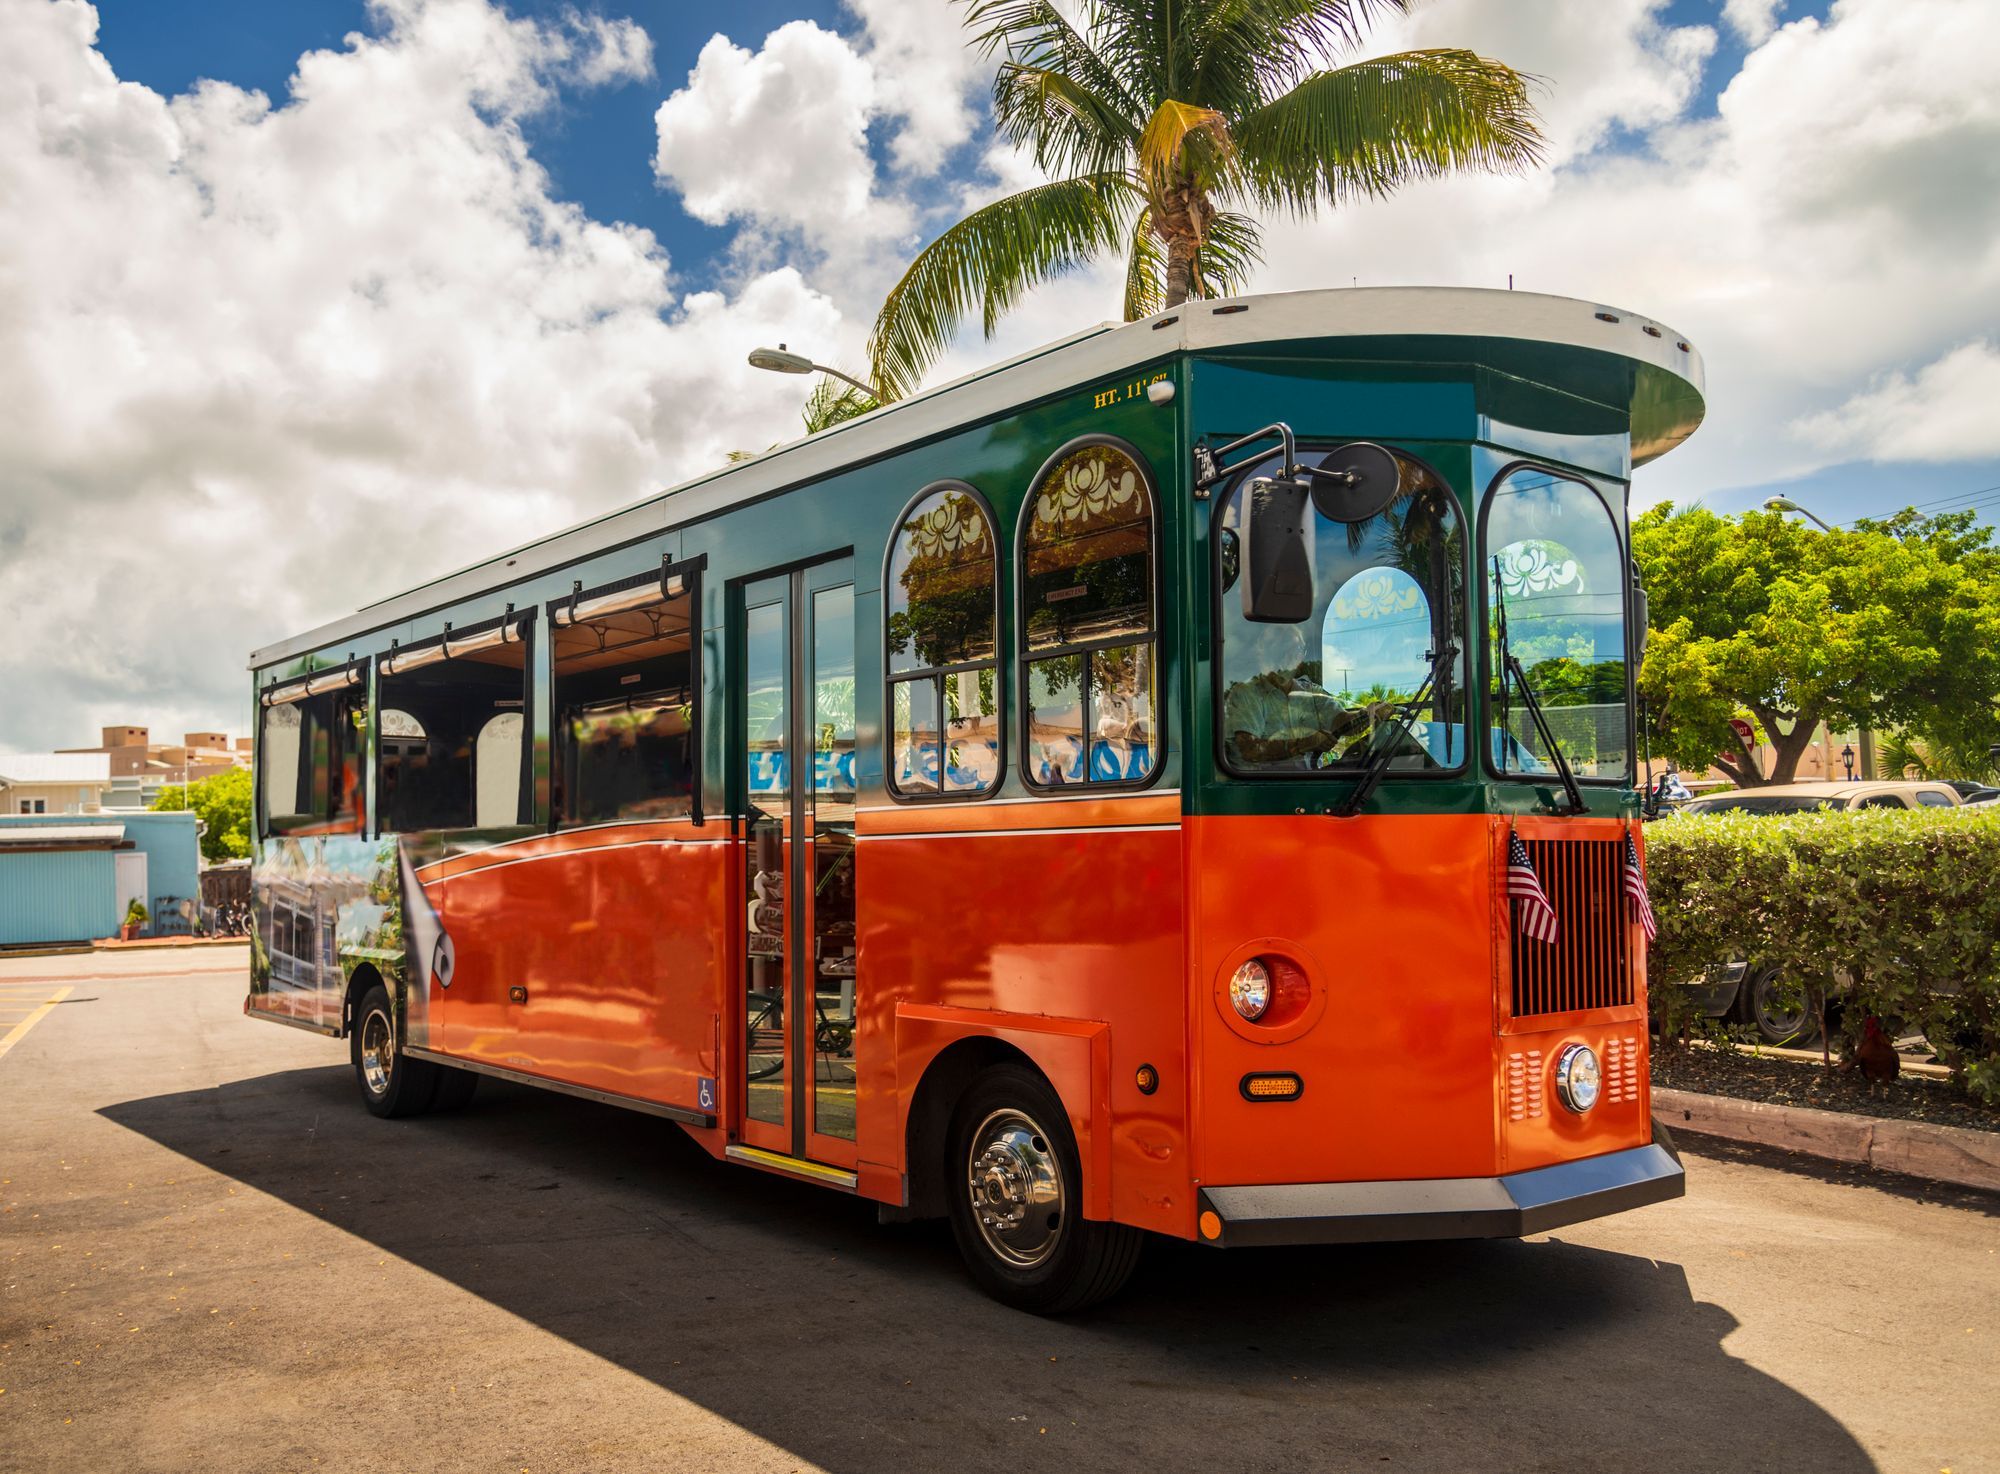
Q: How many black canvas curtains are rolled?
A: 3